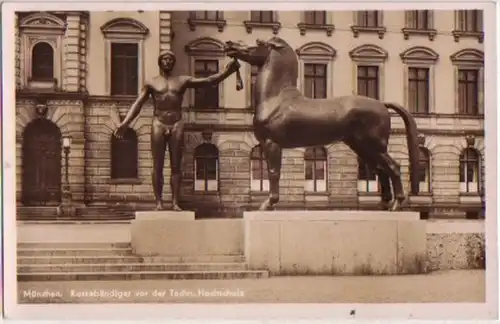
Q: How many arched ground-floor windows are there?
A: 7